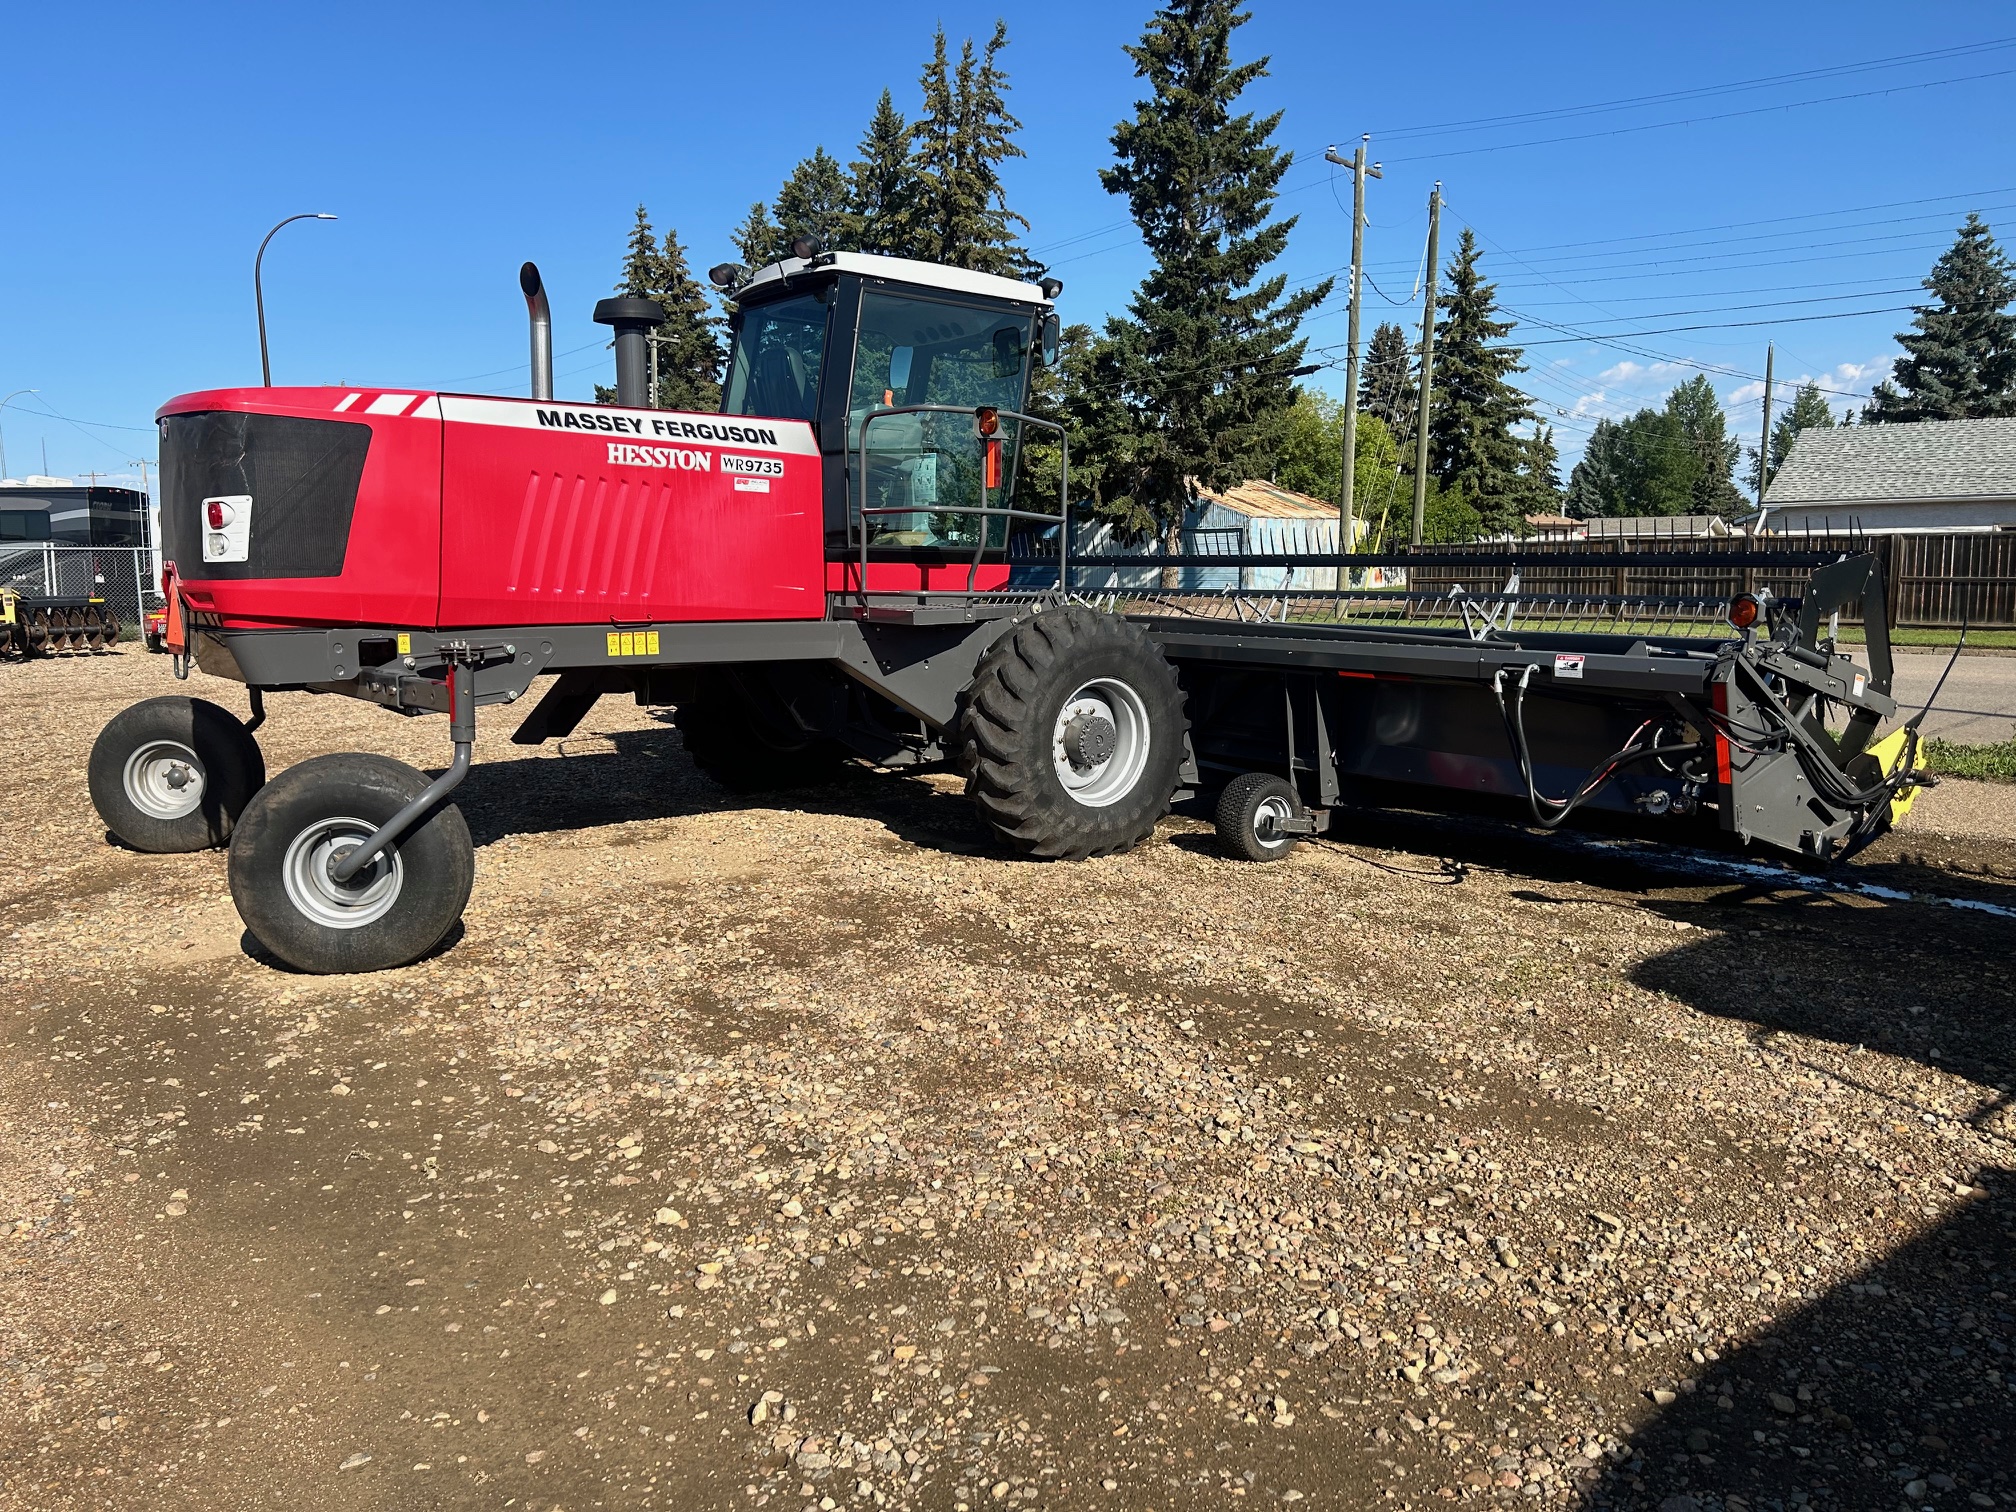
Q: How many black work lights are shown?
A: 3